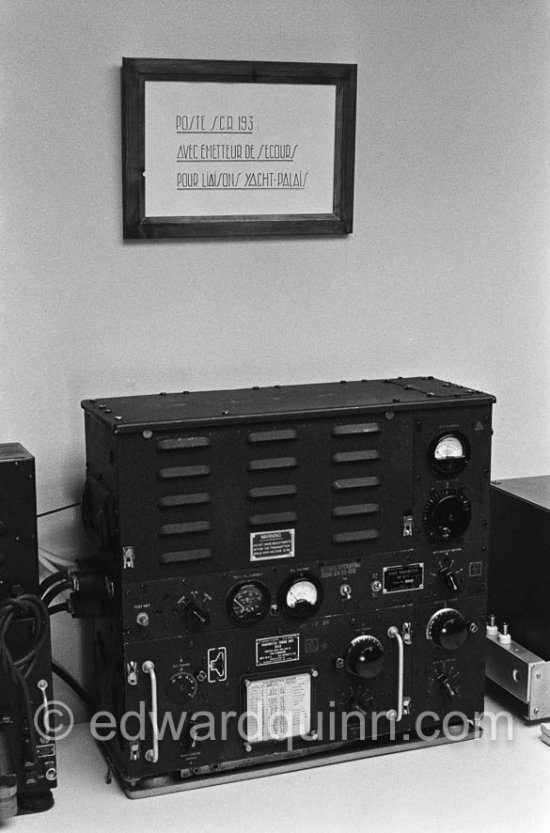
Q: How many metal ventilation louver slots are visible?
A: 14